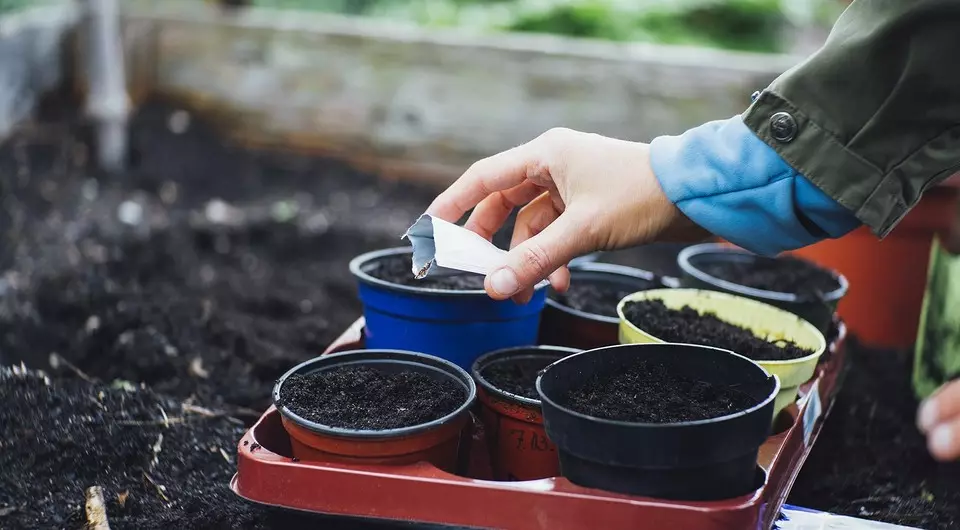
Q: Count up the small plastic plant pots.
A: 7